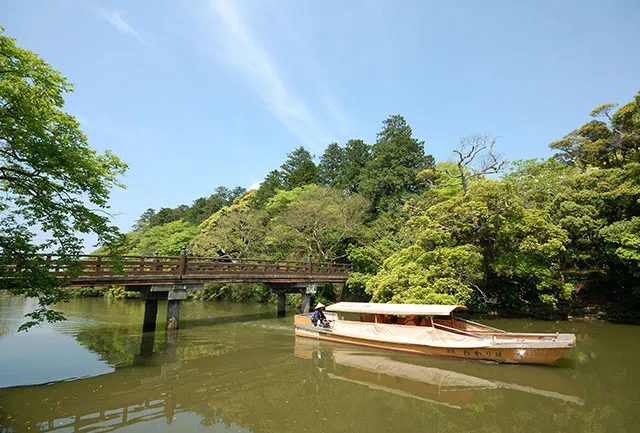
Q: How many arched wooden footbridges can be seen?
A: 1